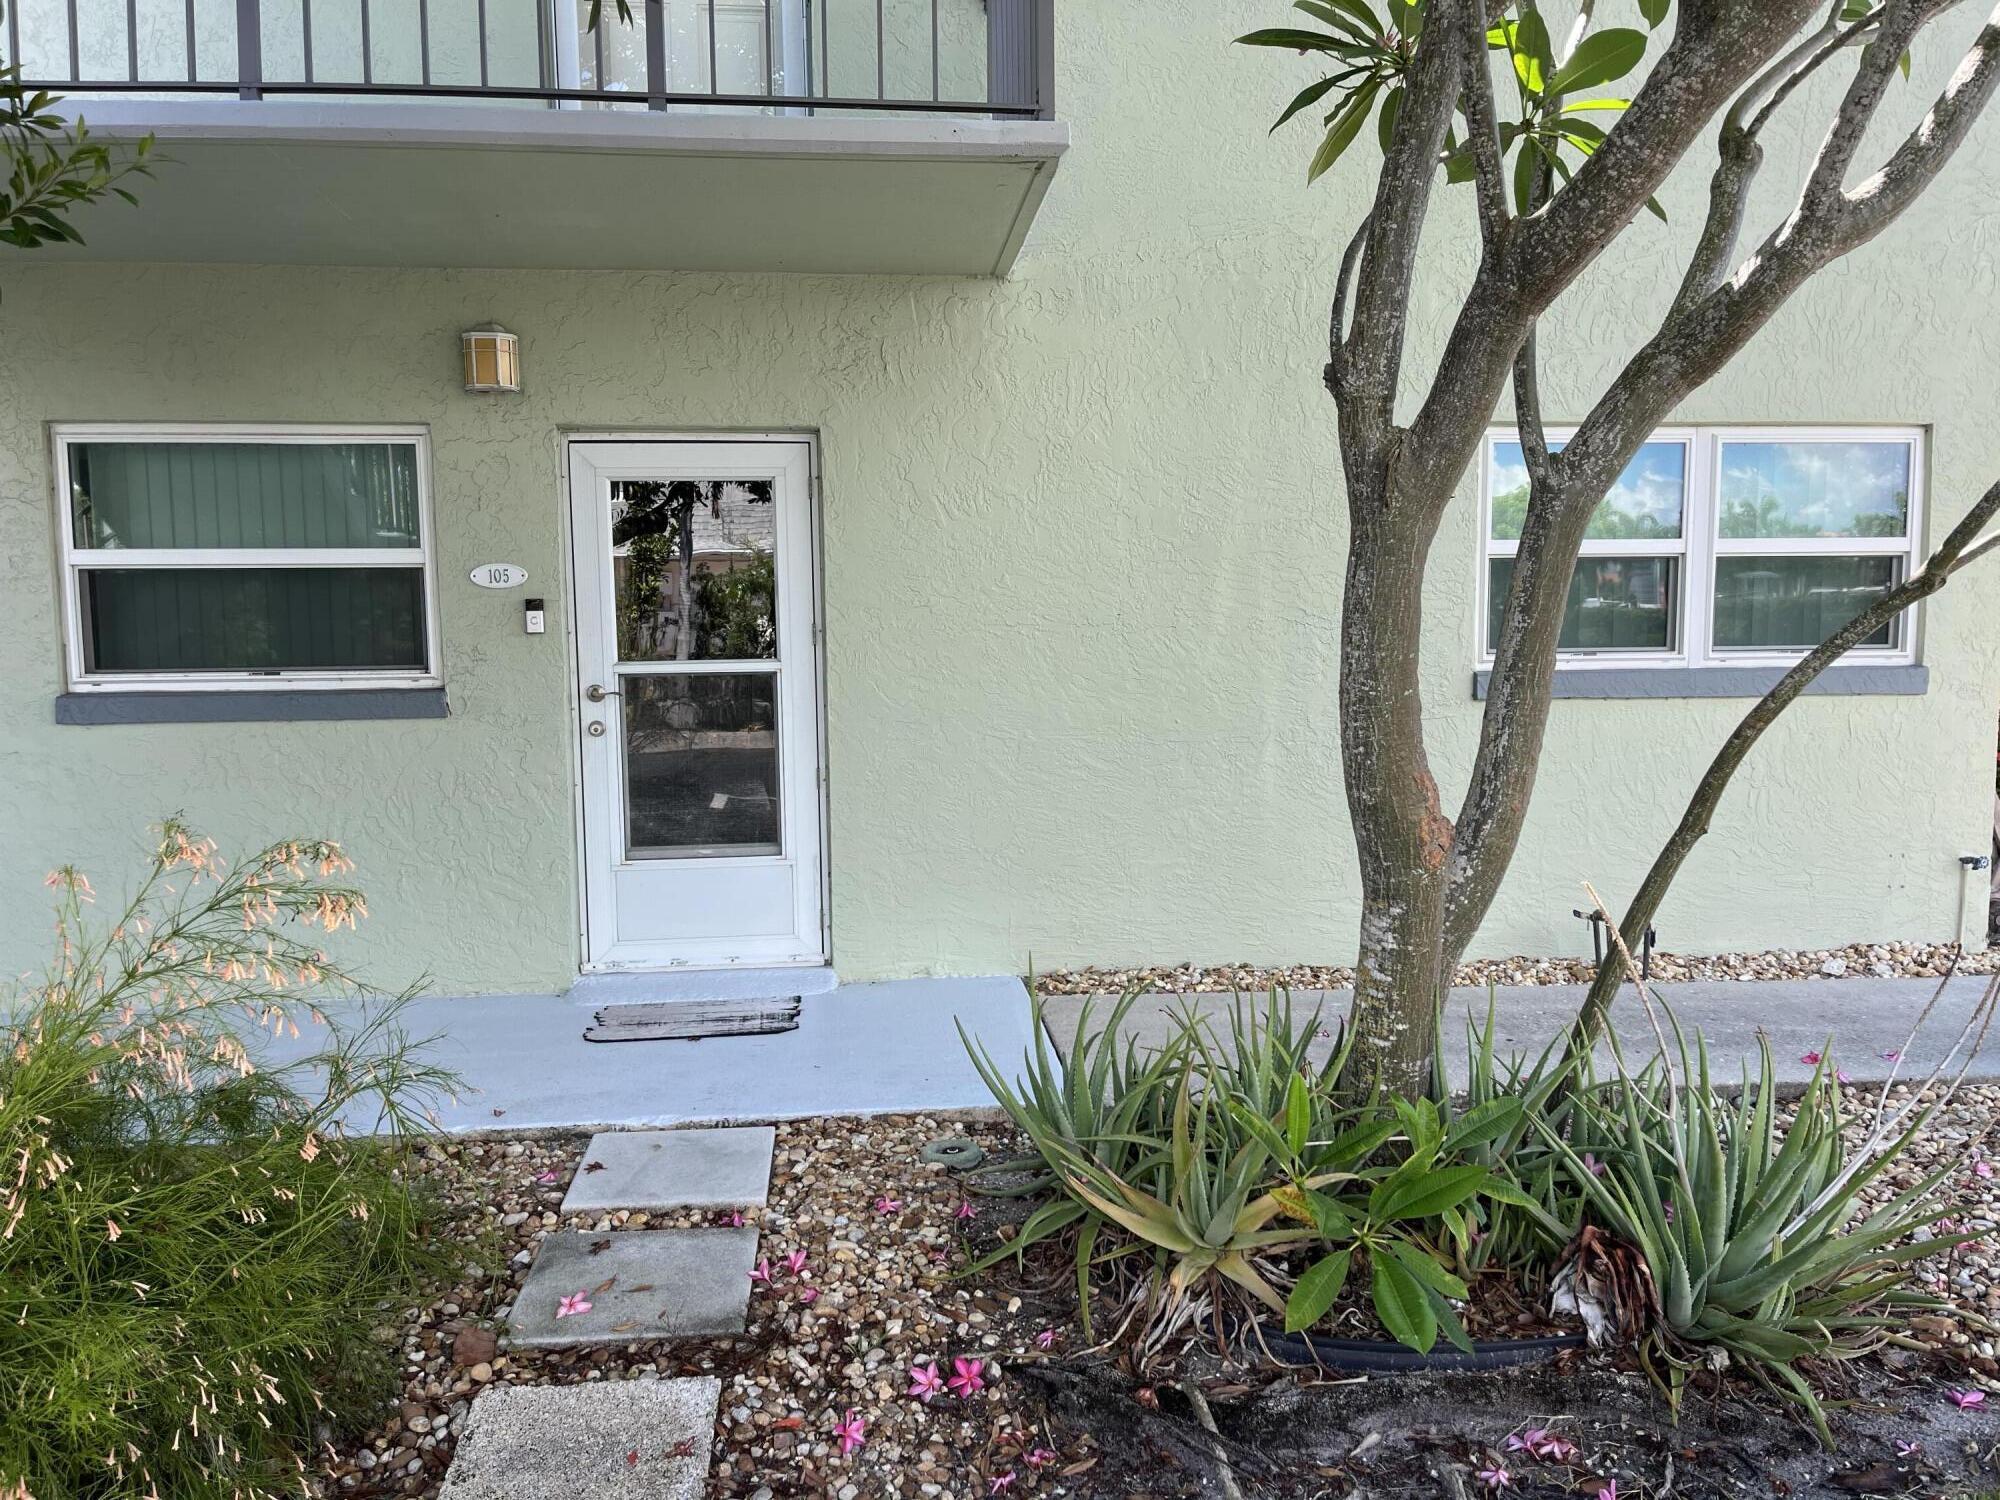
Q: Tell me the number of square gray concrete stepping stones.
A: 3